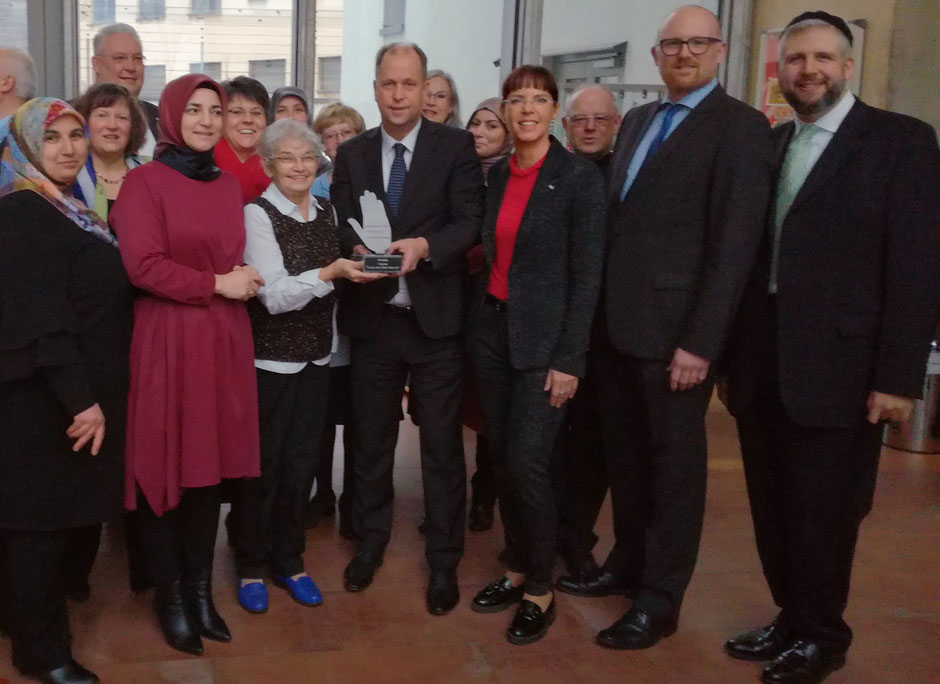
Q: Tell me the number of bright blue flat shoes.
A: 2